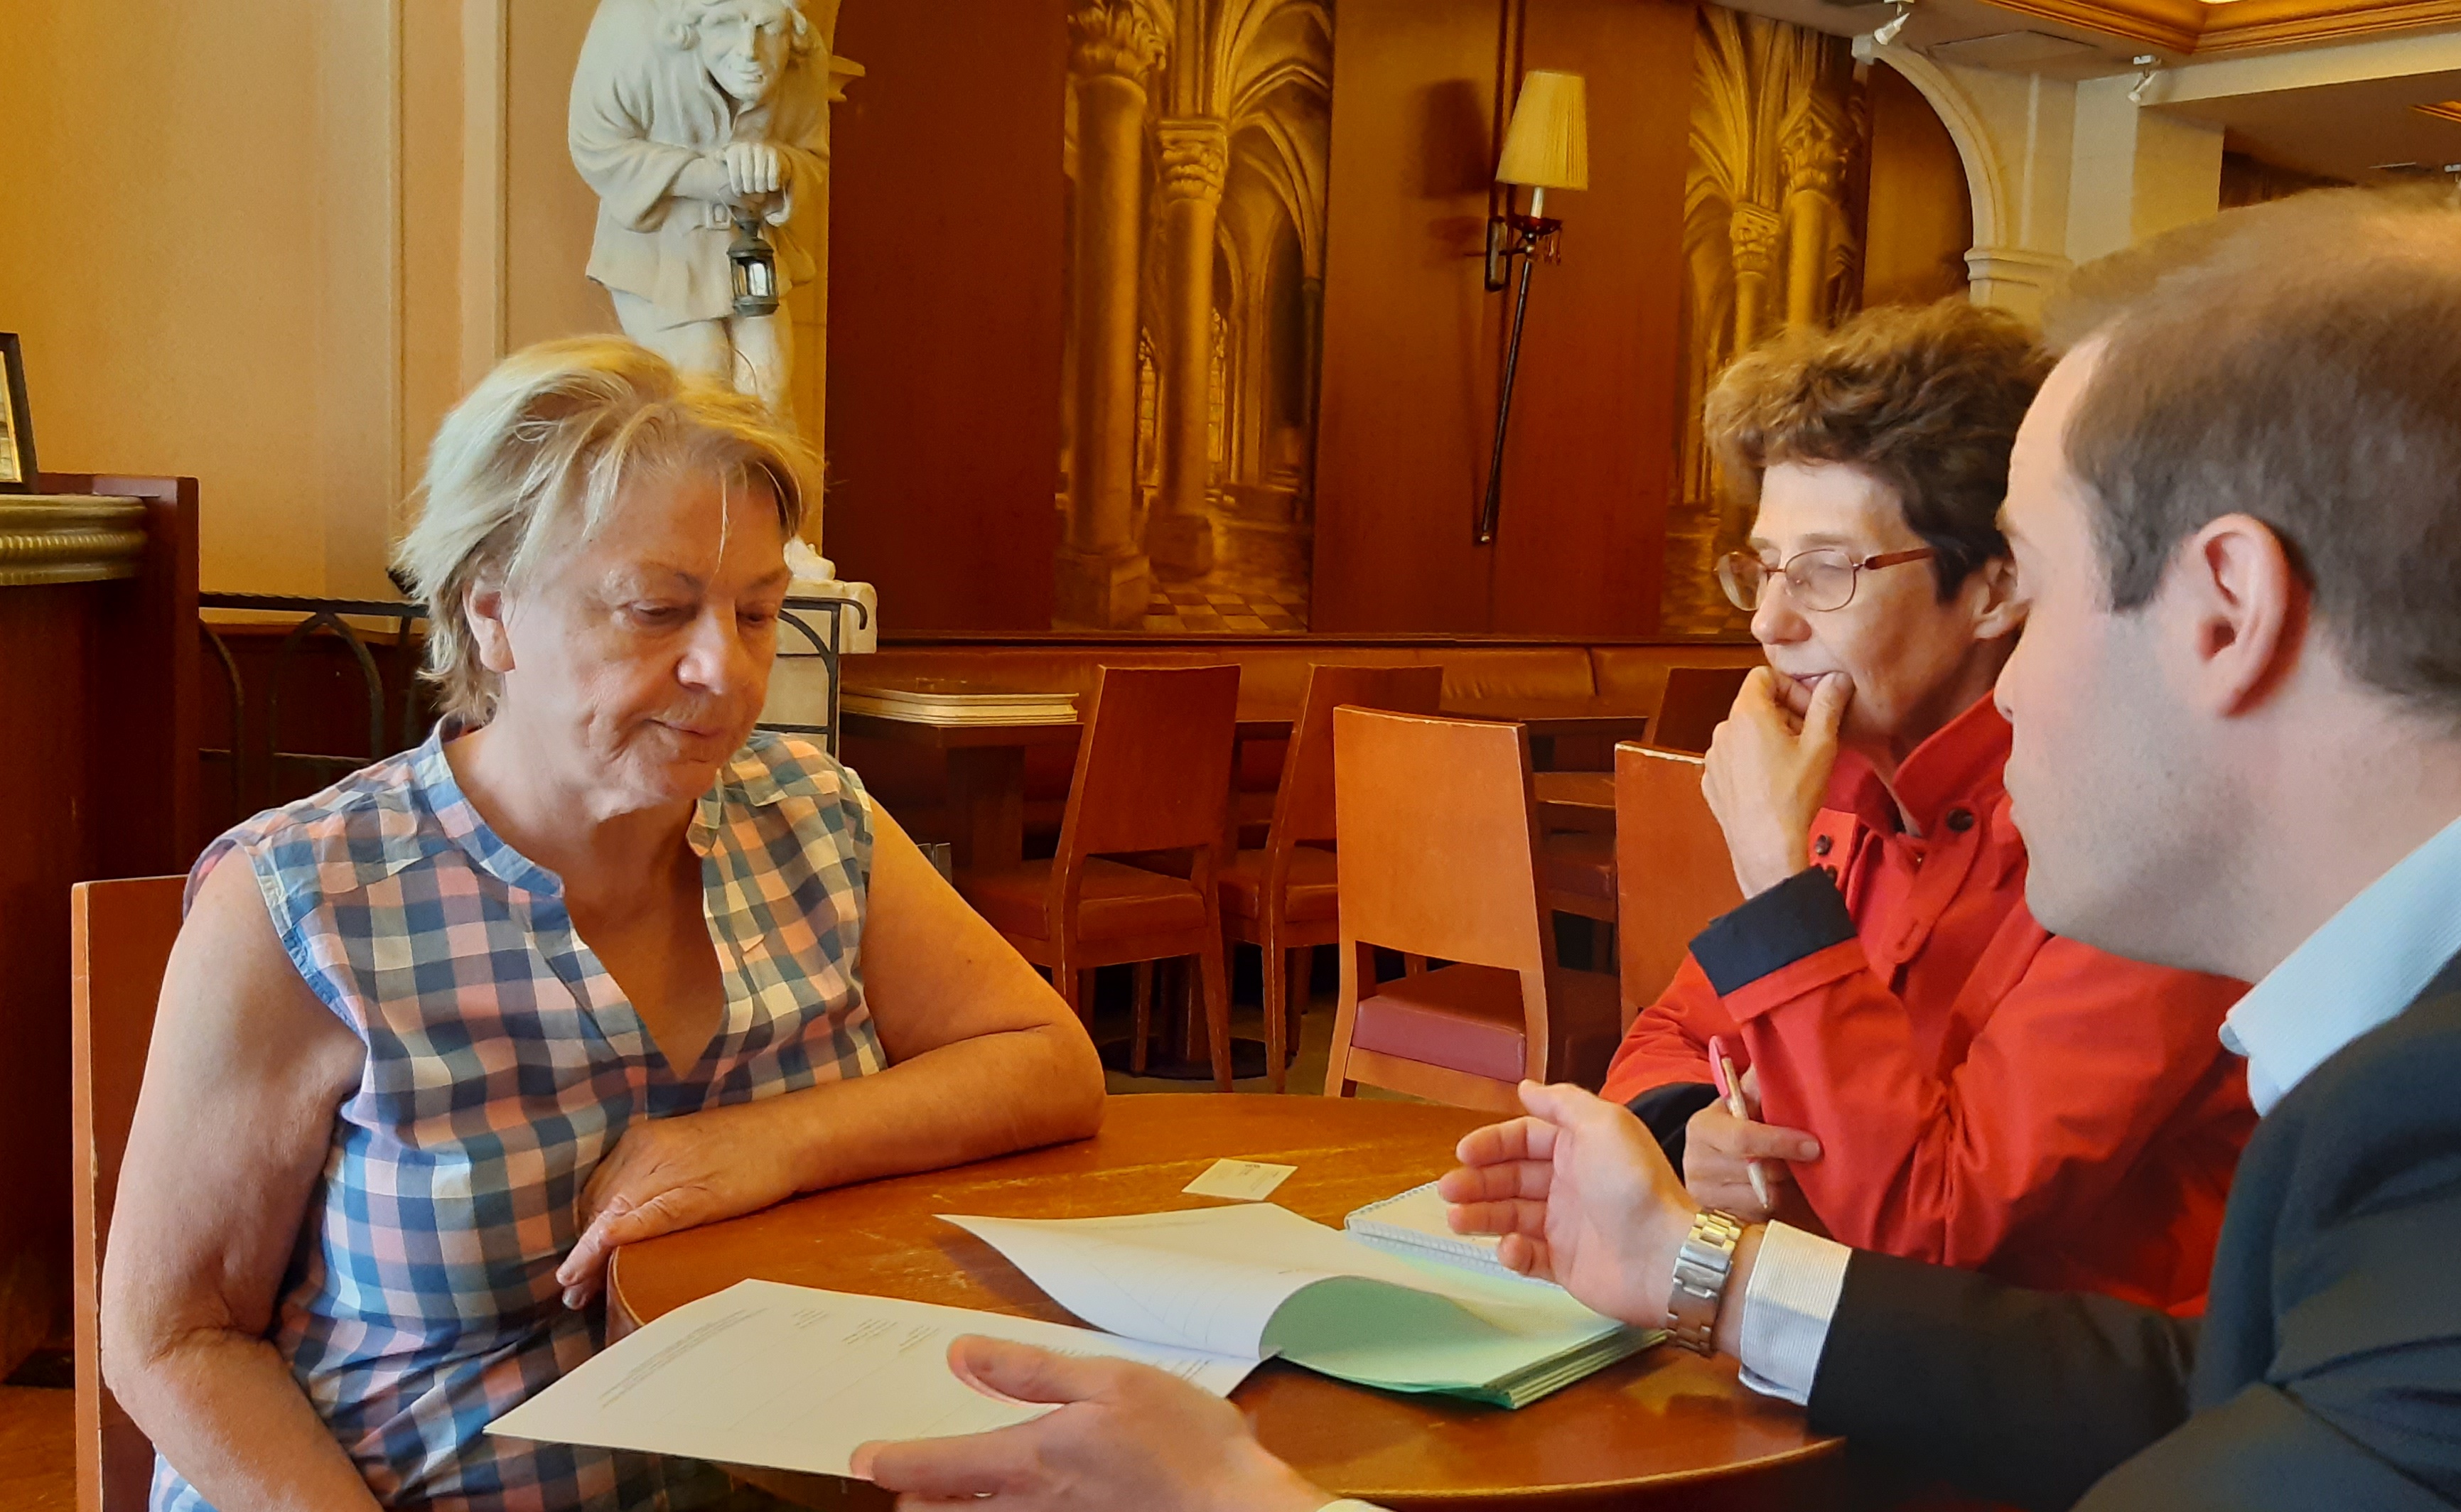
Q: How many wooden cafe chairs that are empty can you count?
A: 5